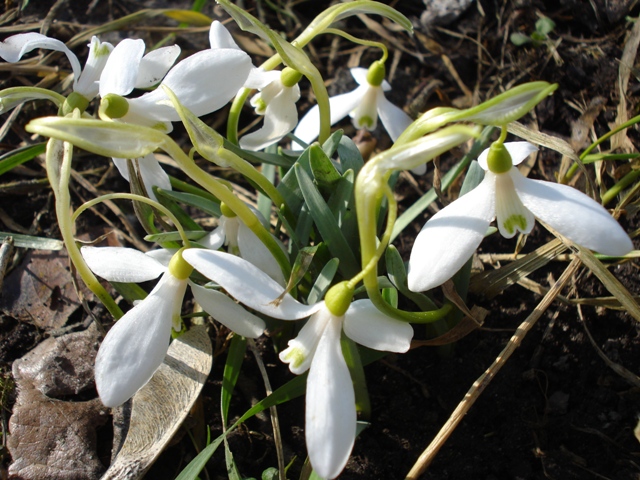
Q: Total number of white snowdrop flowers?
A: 8